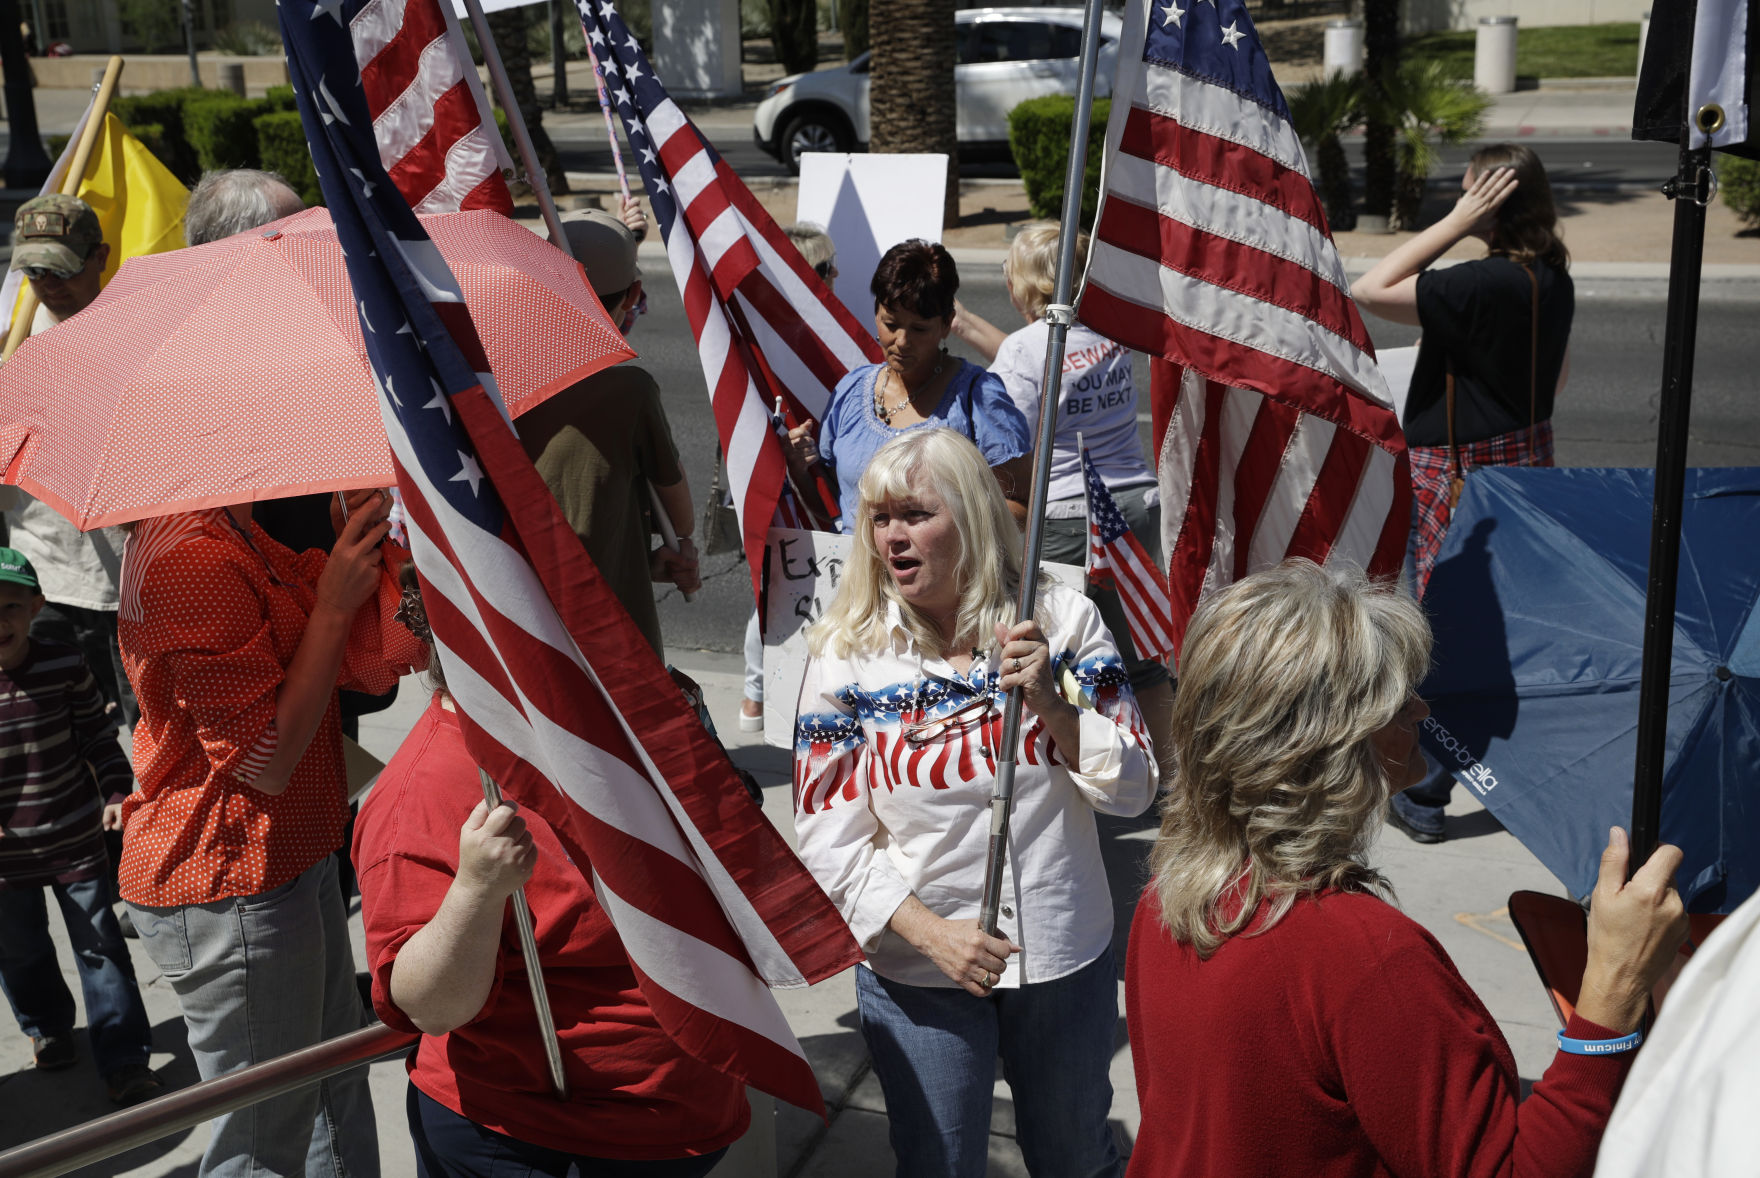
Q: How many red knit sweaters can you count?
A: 1